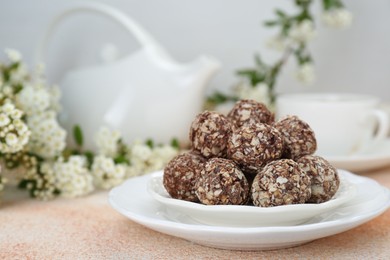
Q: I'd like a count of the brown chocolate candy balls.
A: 8